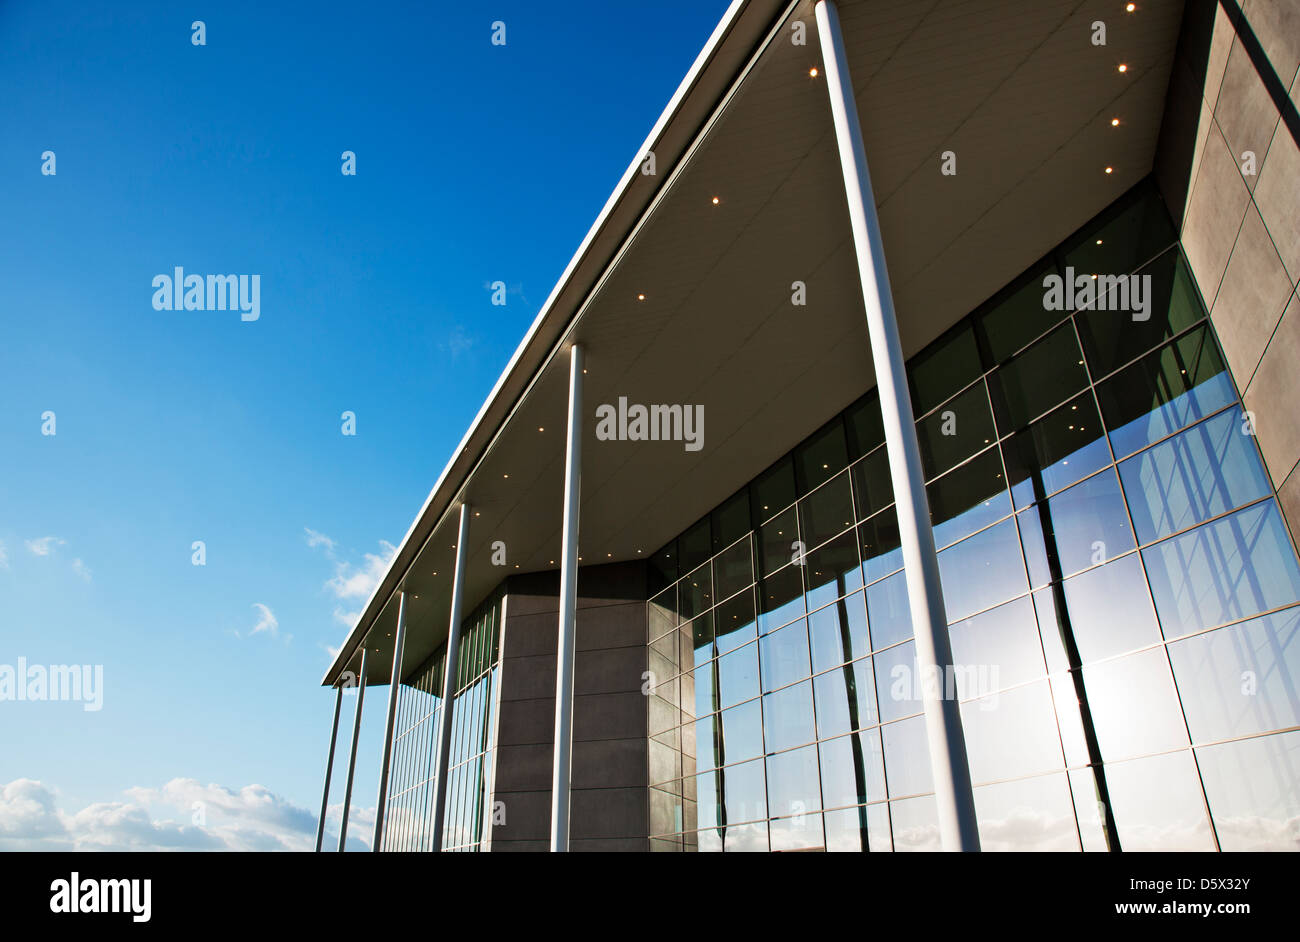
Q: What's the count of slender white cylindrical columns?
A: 6